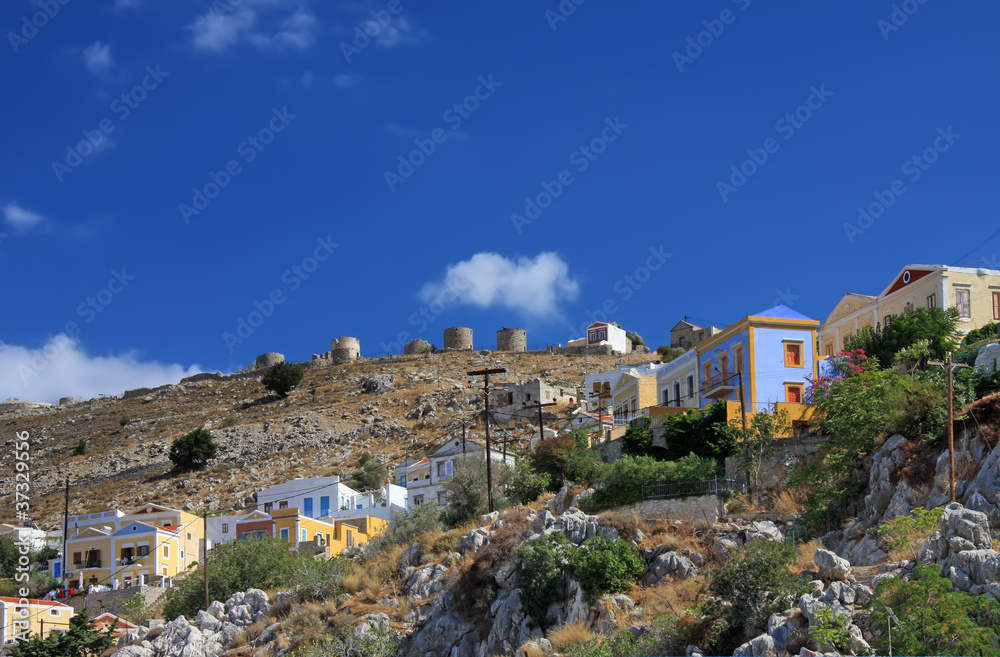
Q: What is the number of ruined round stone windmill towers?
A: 5